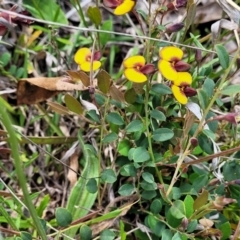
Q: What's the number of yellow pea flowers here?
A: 5